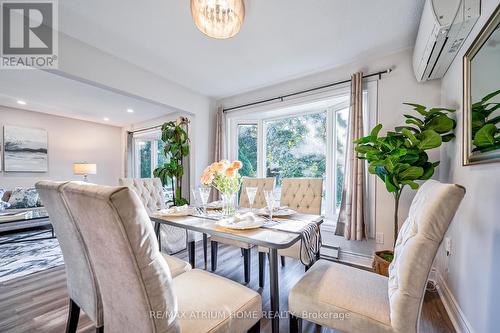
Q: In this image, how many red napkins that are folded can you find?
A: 0